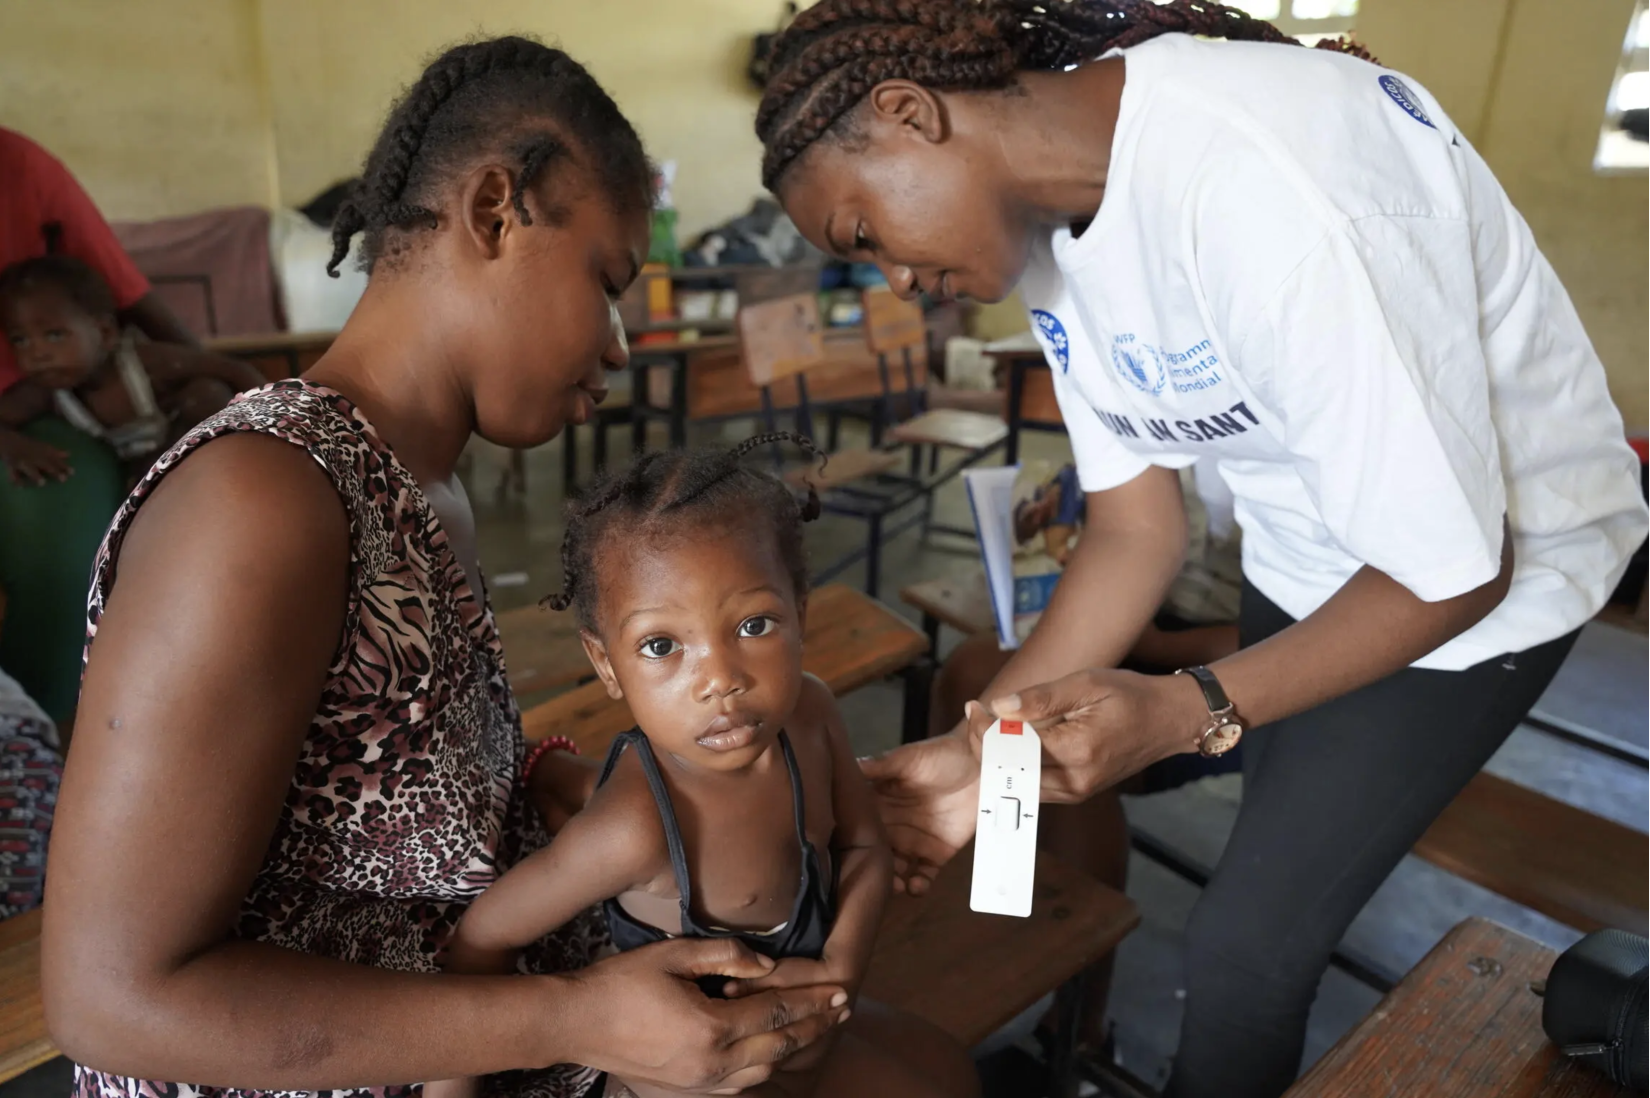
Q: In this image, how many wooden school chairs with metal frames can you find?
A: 2